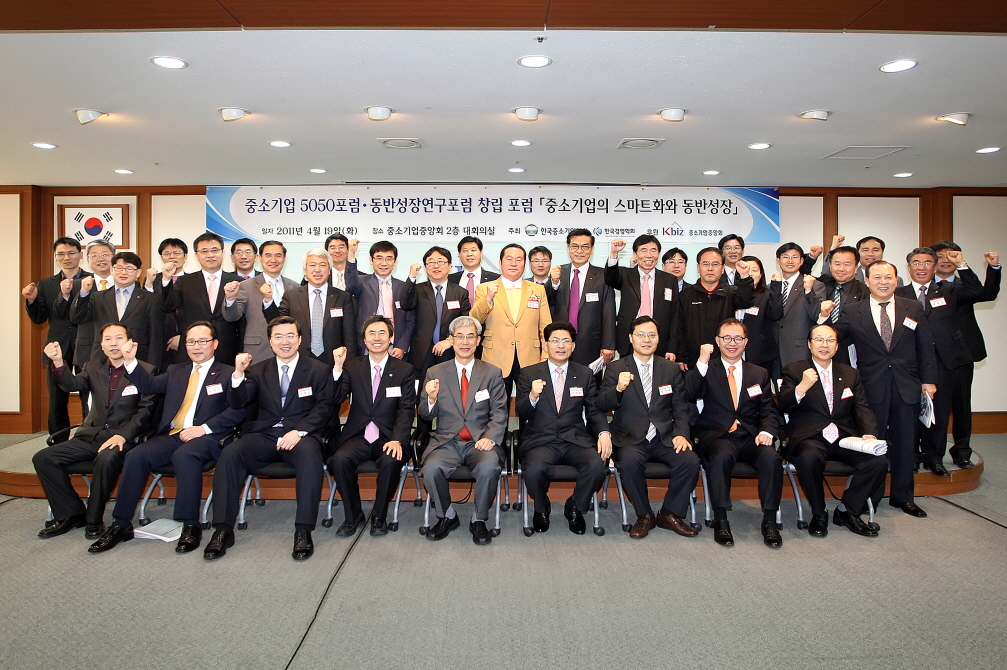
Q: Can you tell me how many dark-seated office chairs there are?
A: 9